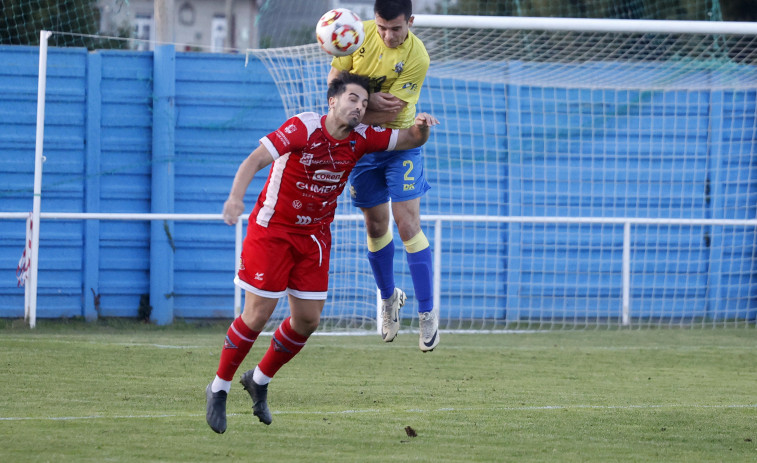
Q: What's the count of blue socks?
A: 2